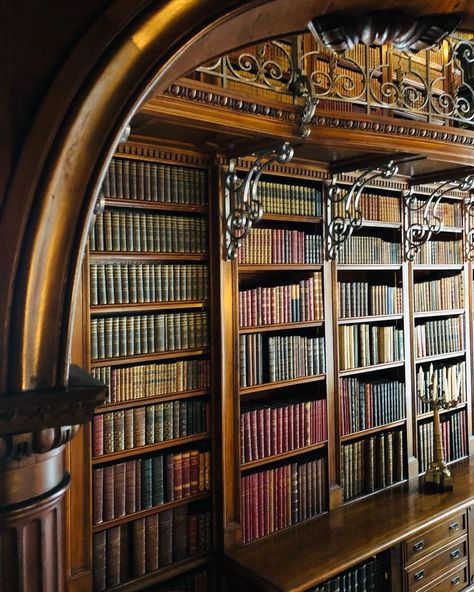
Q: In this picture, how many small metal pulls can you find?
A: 5